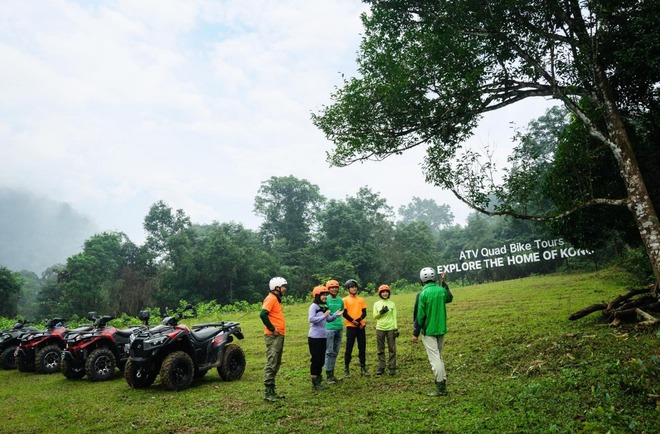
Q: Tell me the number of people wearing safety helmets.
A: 6